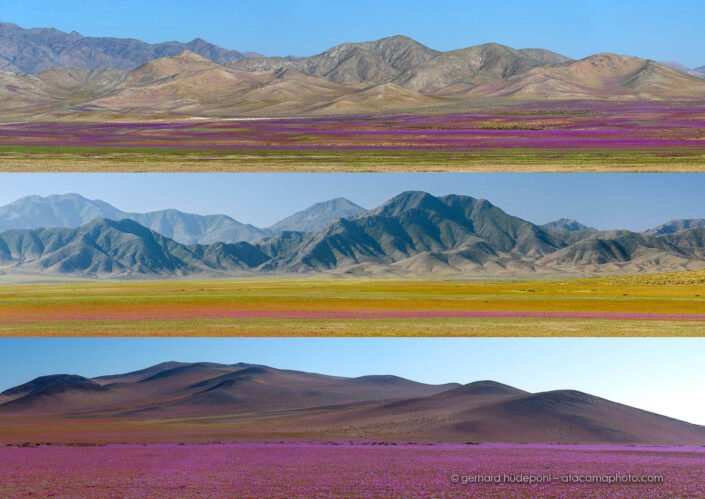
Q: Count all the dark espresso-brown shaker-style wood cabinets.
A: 0